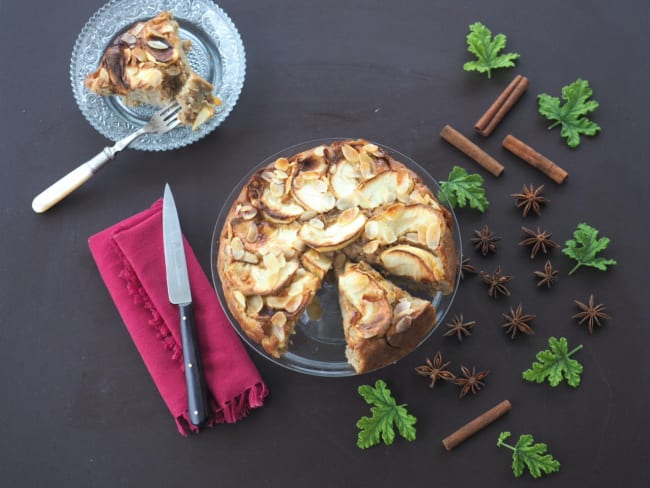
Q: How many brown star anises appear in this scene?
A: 11